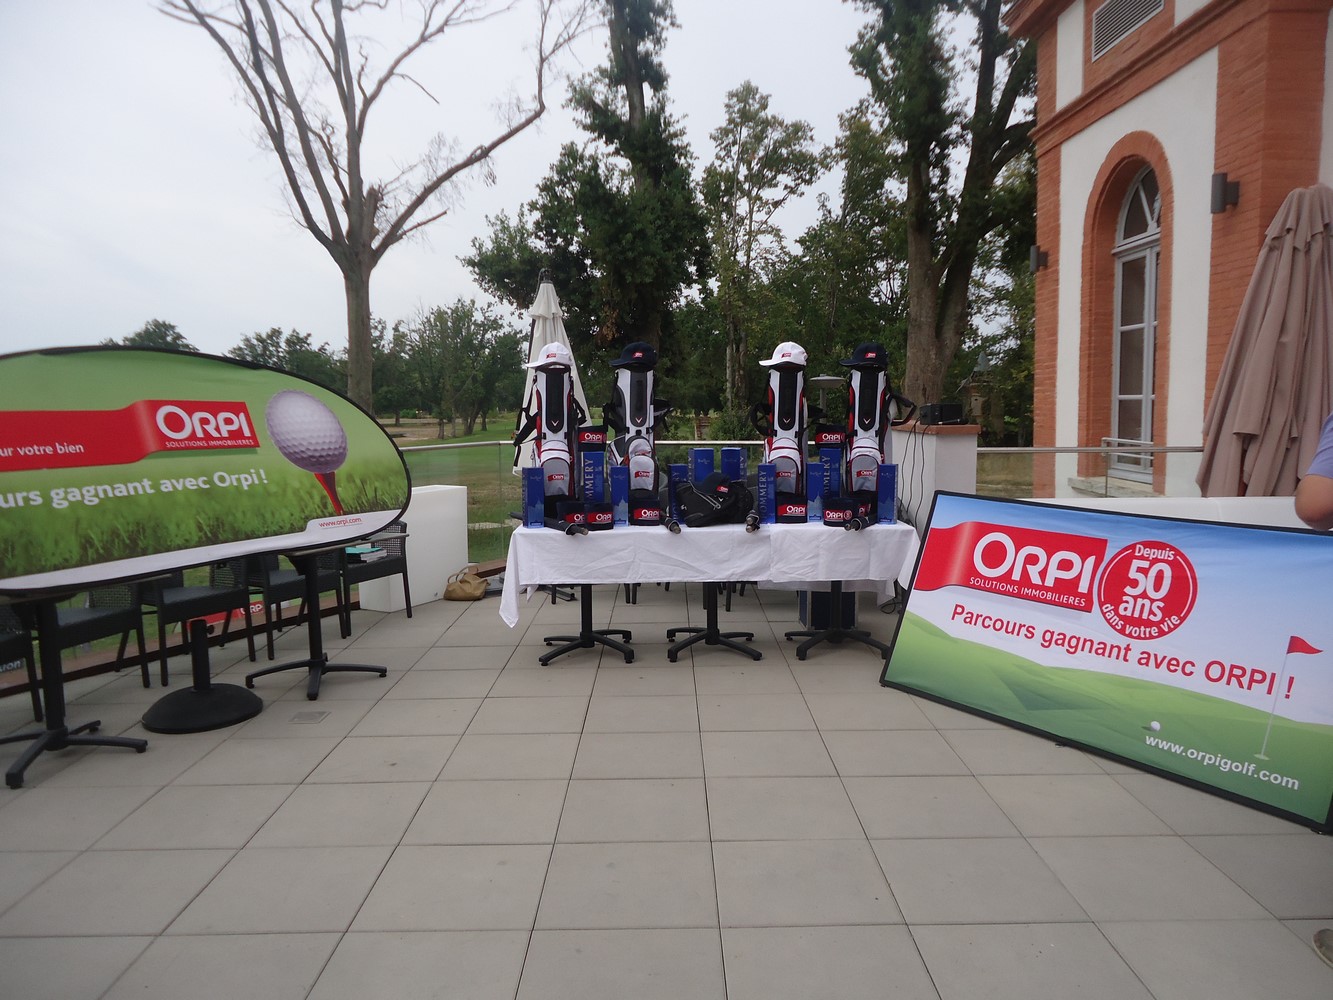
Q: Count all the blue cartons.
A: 10